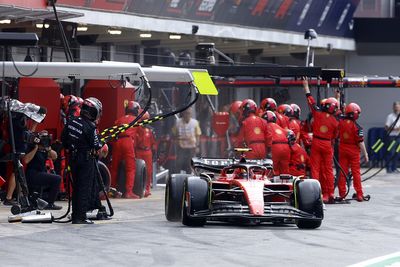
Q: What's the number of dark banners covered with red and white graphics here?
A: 1